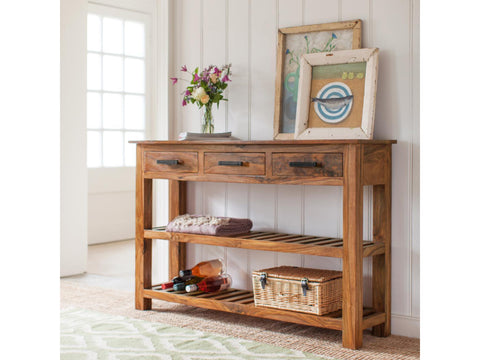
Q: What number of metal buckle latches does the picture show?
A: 2